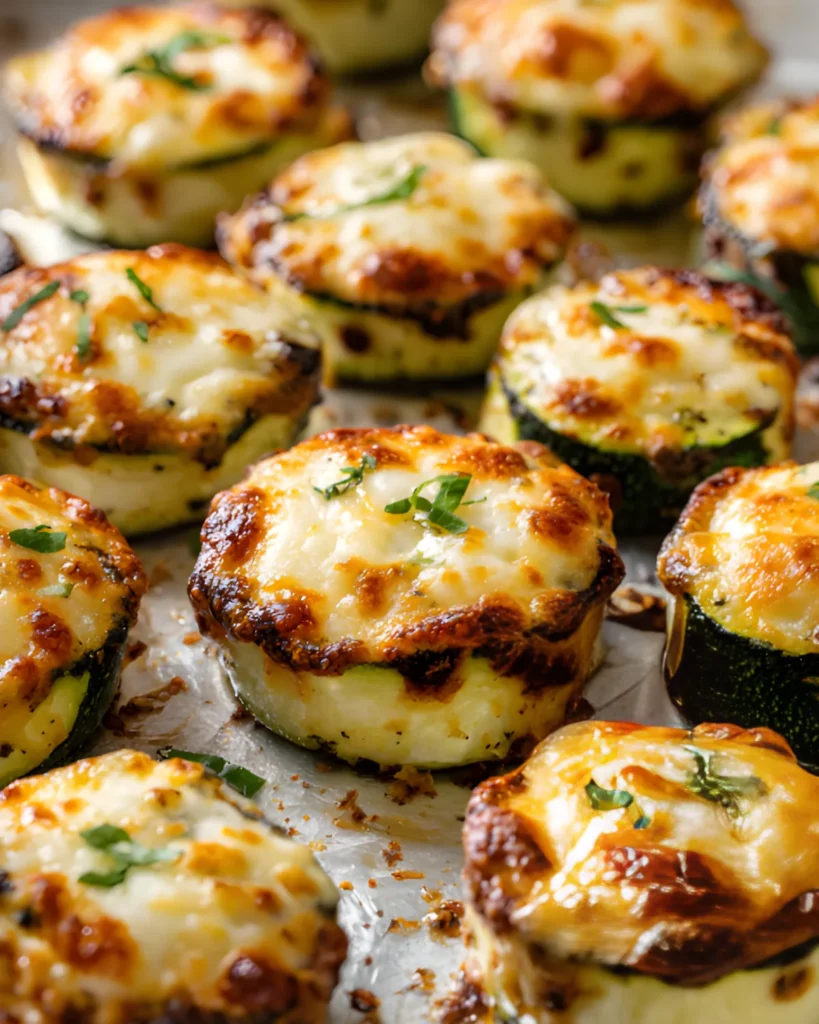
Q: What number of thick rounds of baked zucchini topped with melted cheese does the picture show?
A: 12